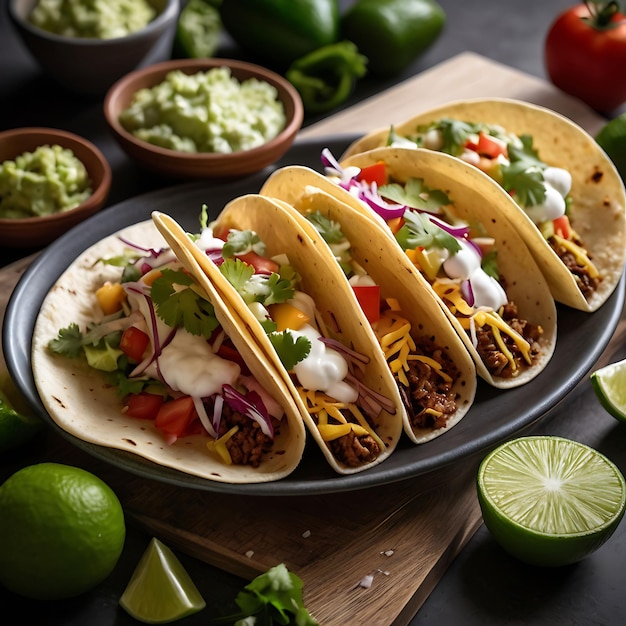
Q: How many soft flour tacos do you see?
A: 5